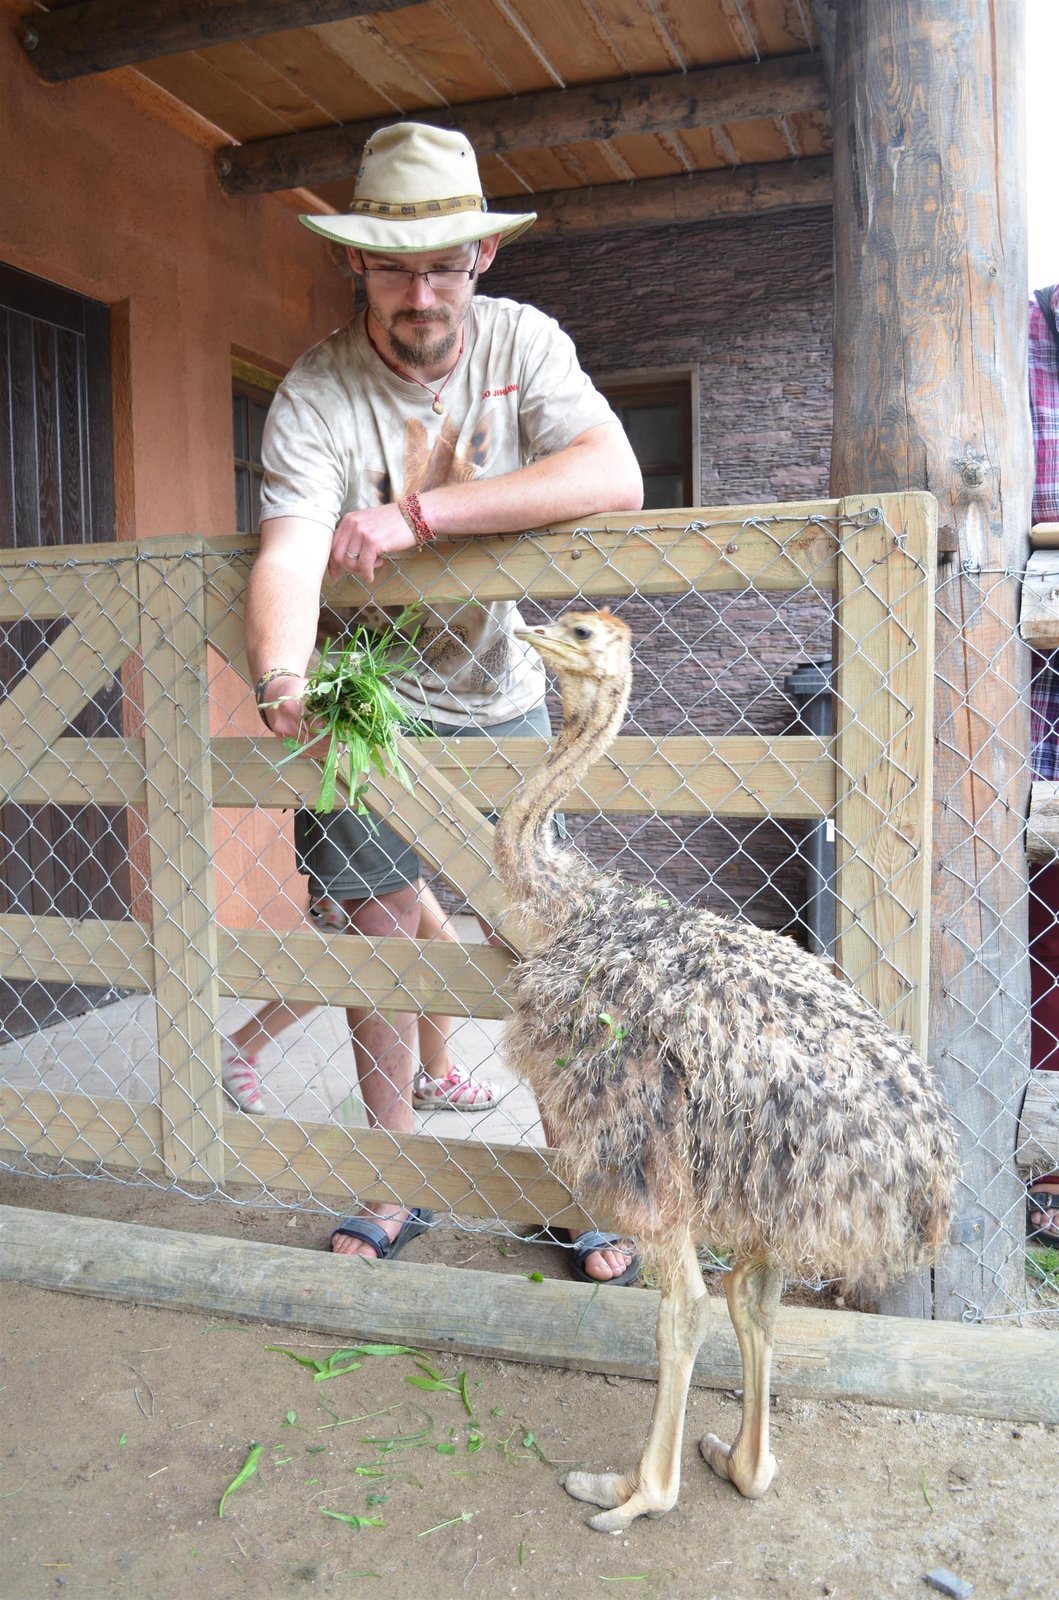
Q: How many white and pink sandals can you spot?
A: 2